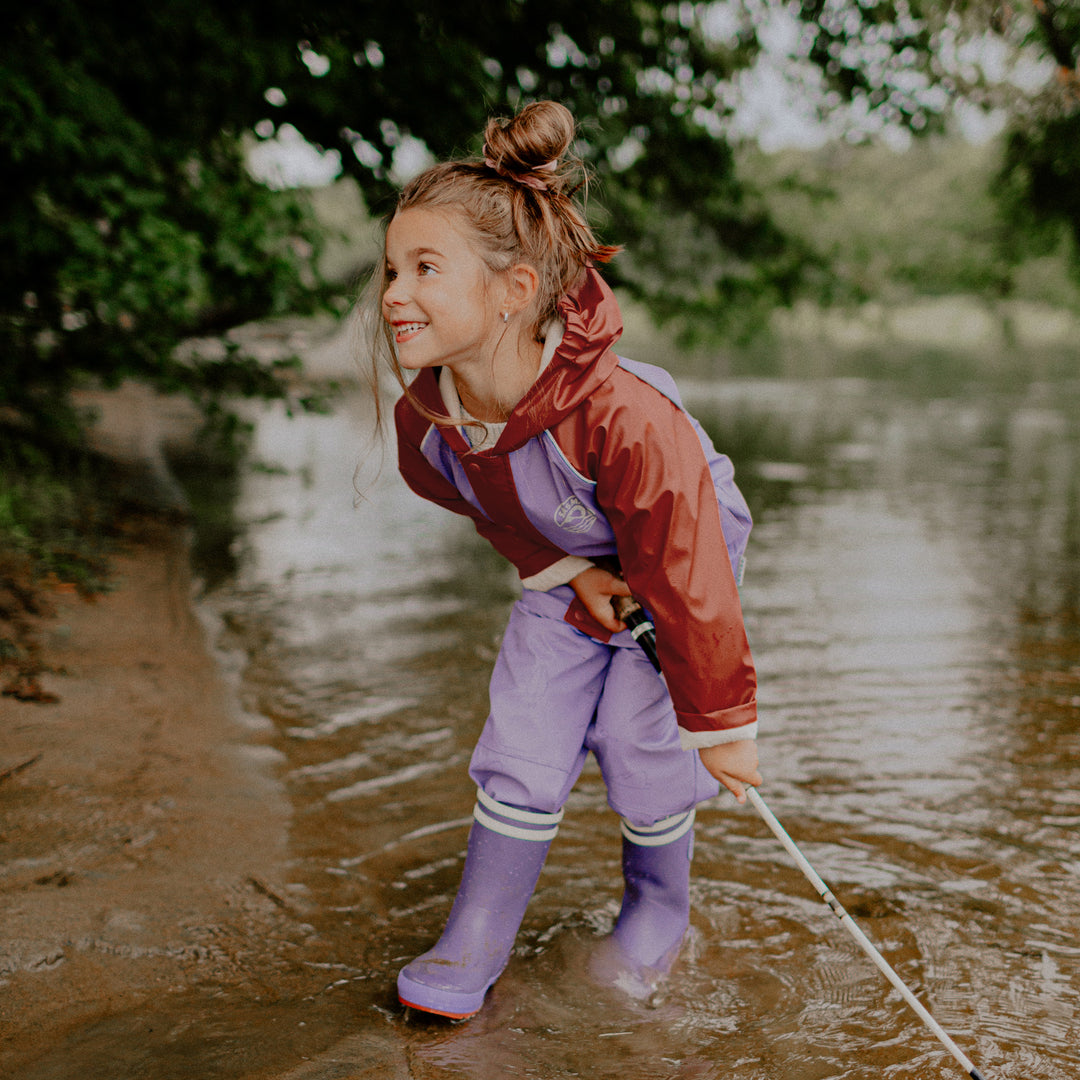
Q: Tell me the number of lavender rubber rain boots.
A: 2